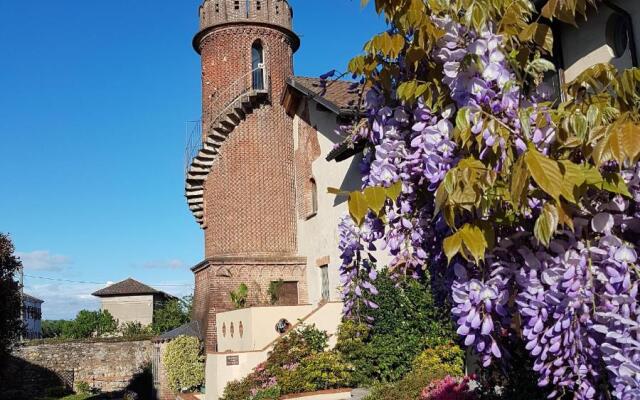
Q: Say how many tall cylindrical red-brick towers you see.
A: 1